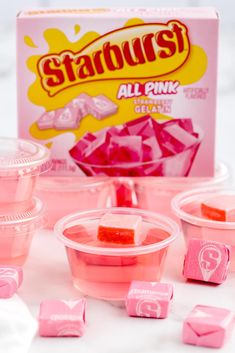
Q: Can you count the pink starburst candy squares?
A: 5